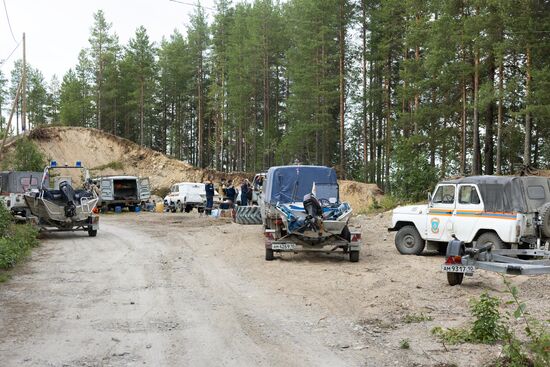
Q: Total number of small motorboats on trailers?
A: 2